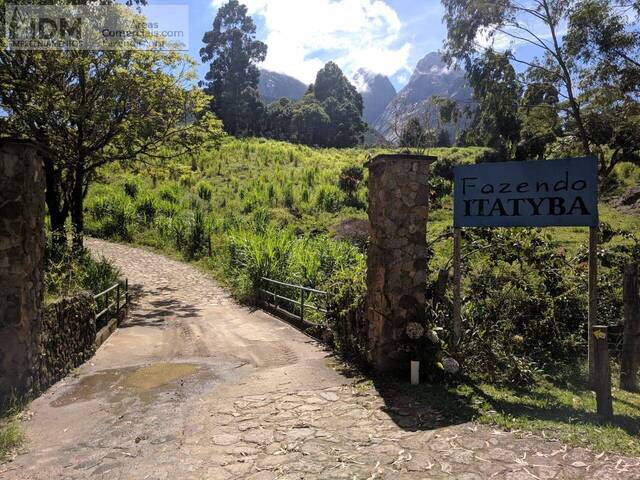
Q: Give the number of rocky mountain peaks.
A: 3